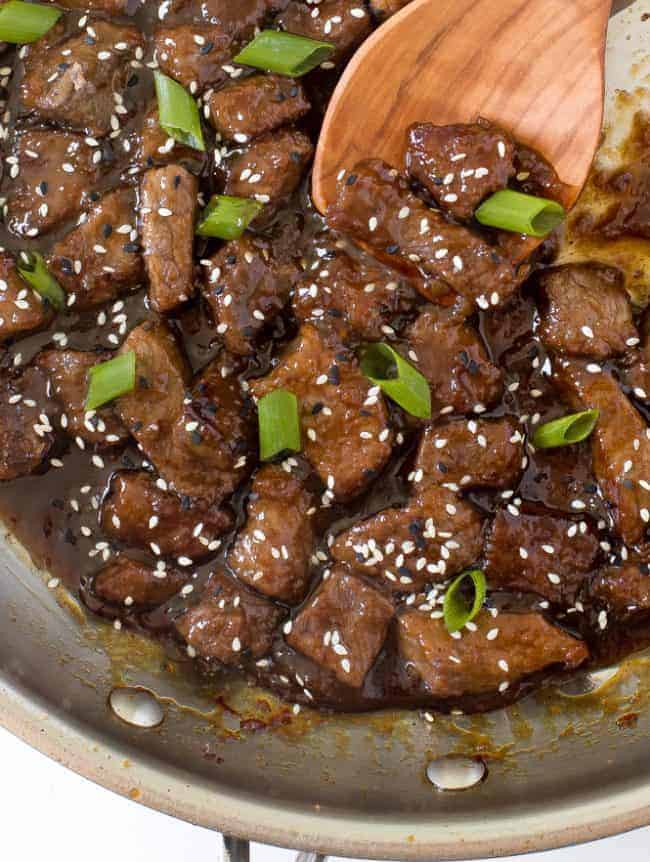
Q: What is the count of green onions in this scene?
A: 11